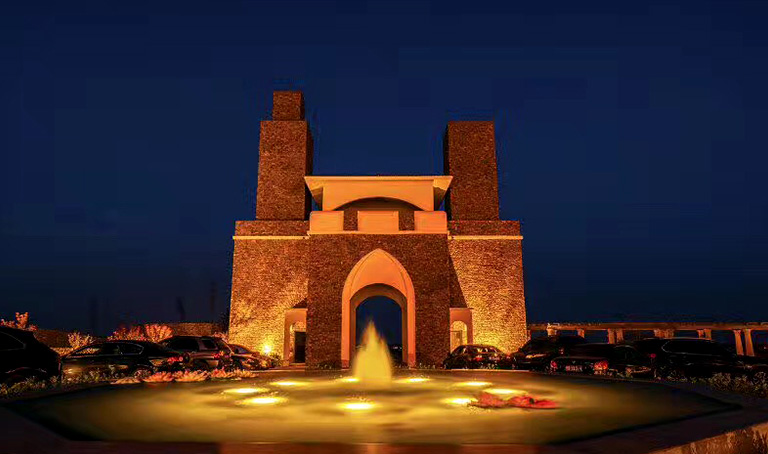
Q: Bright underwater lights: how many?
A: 9